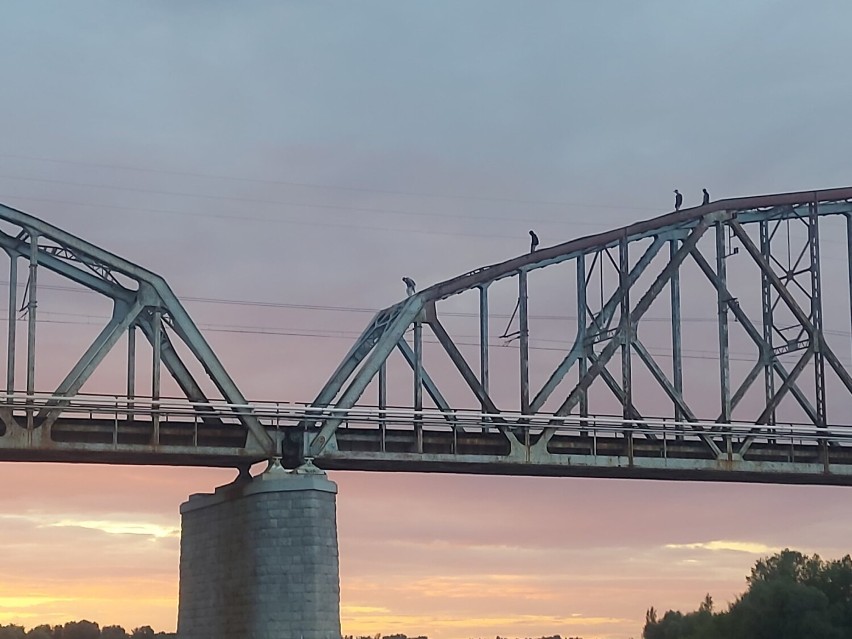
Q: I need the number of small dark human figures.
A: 4